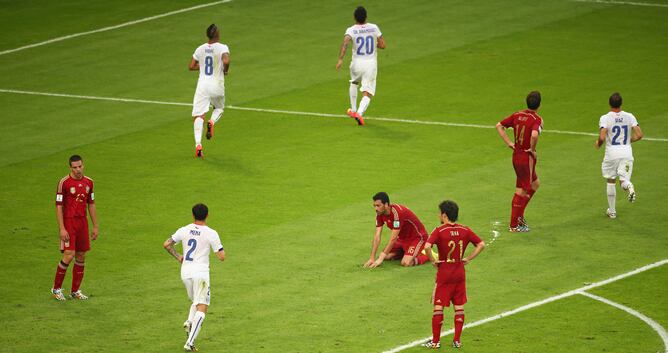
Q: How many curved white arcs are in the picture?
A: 1